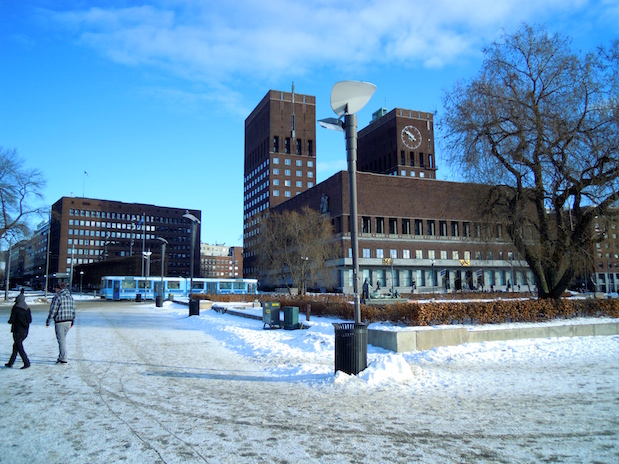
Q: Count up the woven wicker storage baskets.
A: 0